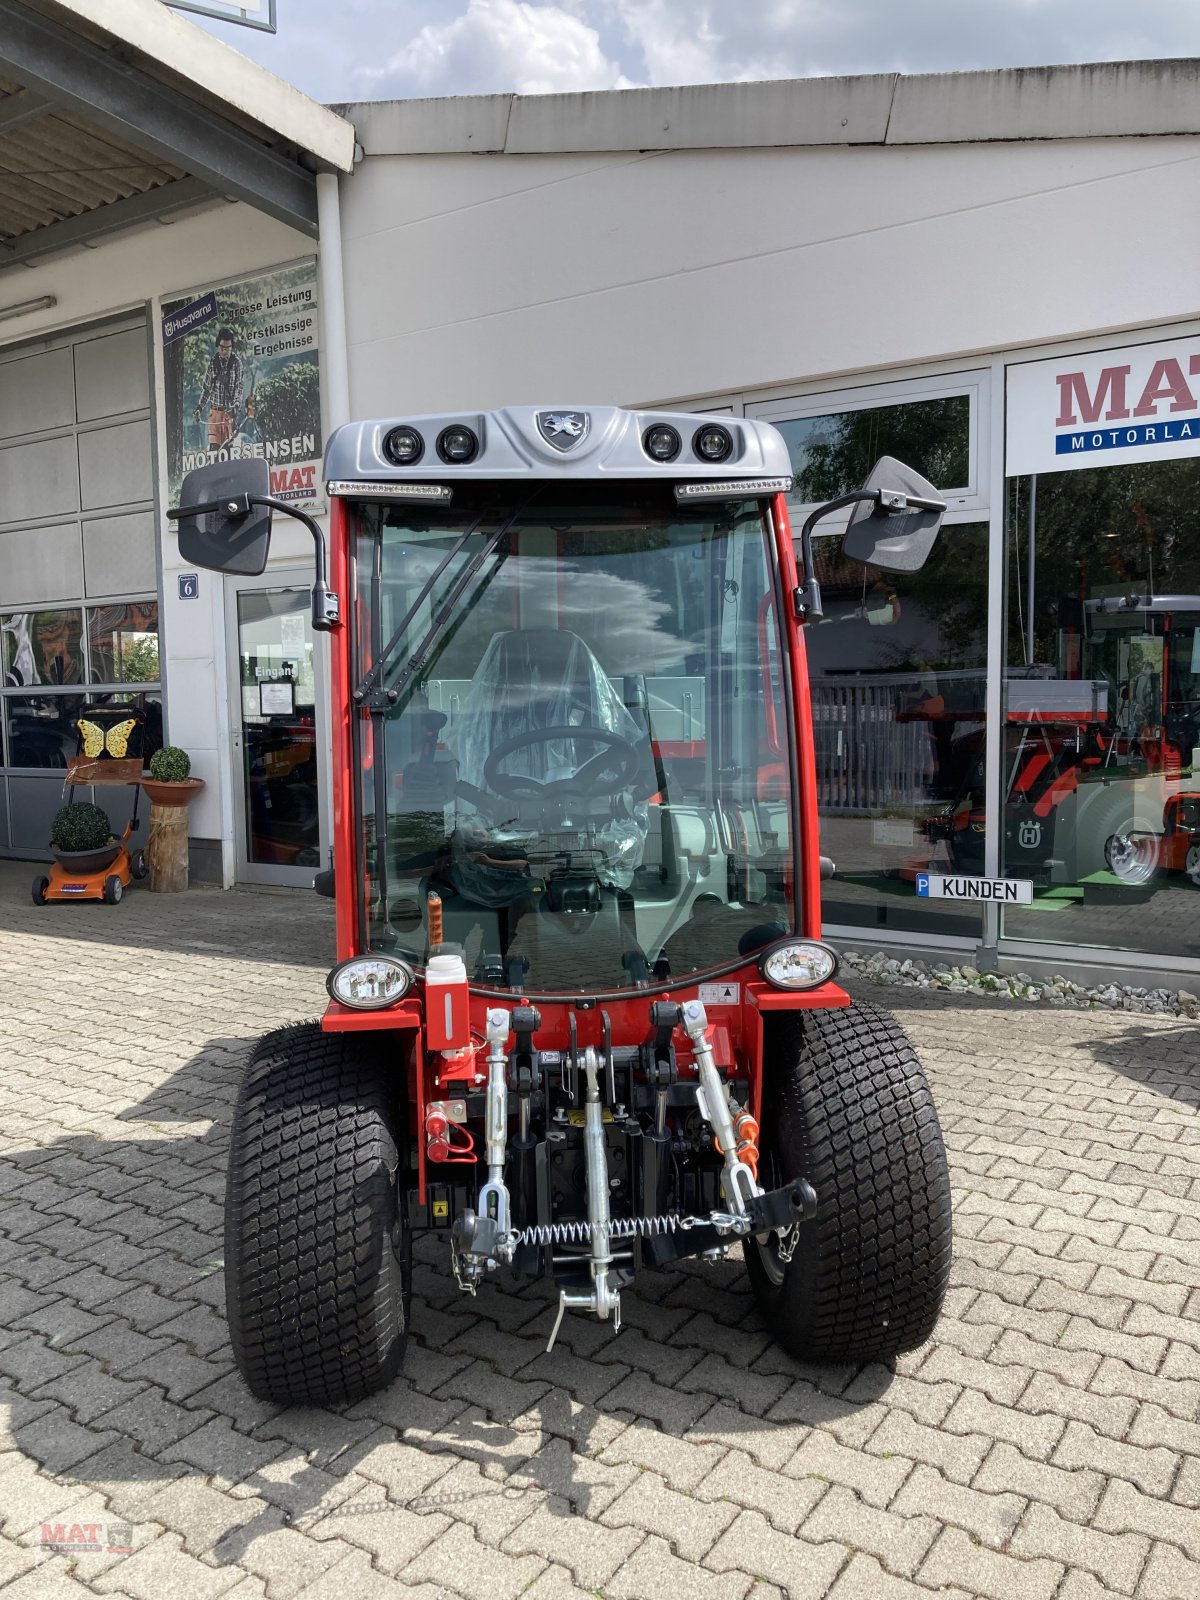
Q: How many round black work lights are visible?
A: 4